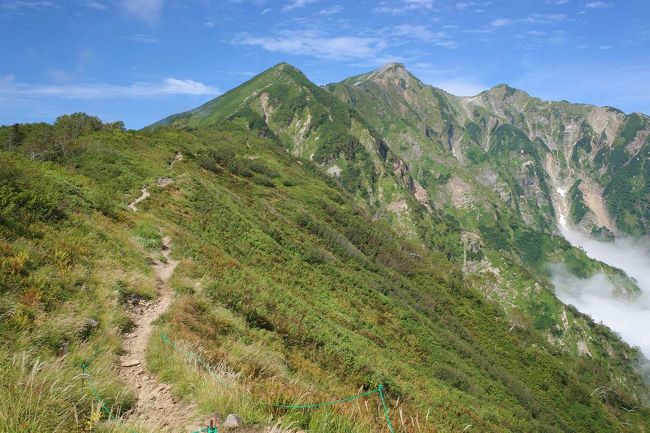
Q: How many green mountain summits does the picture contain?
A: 3